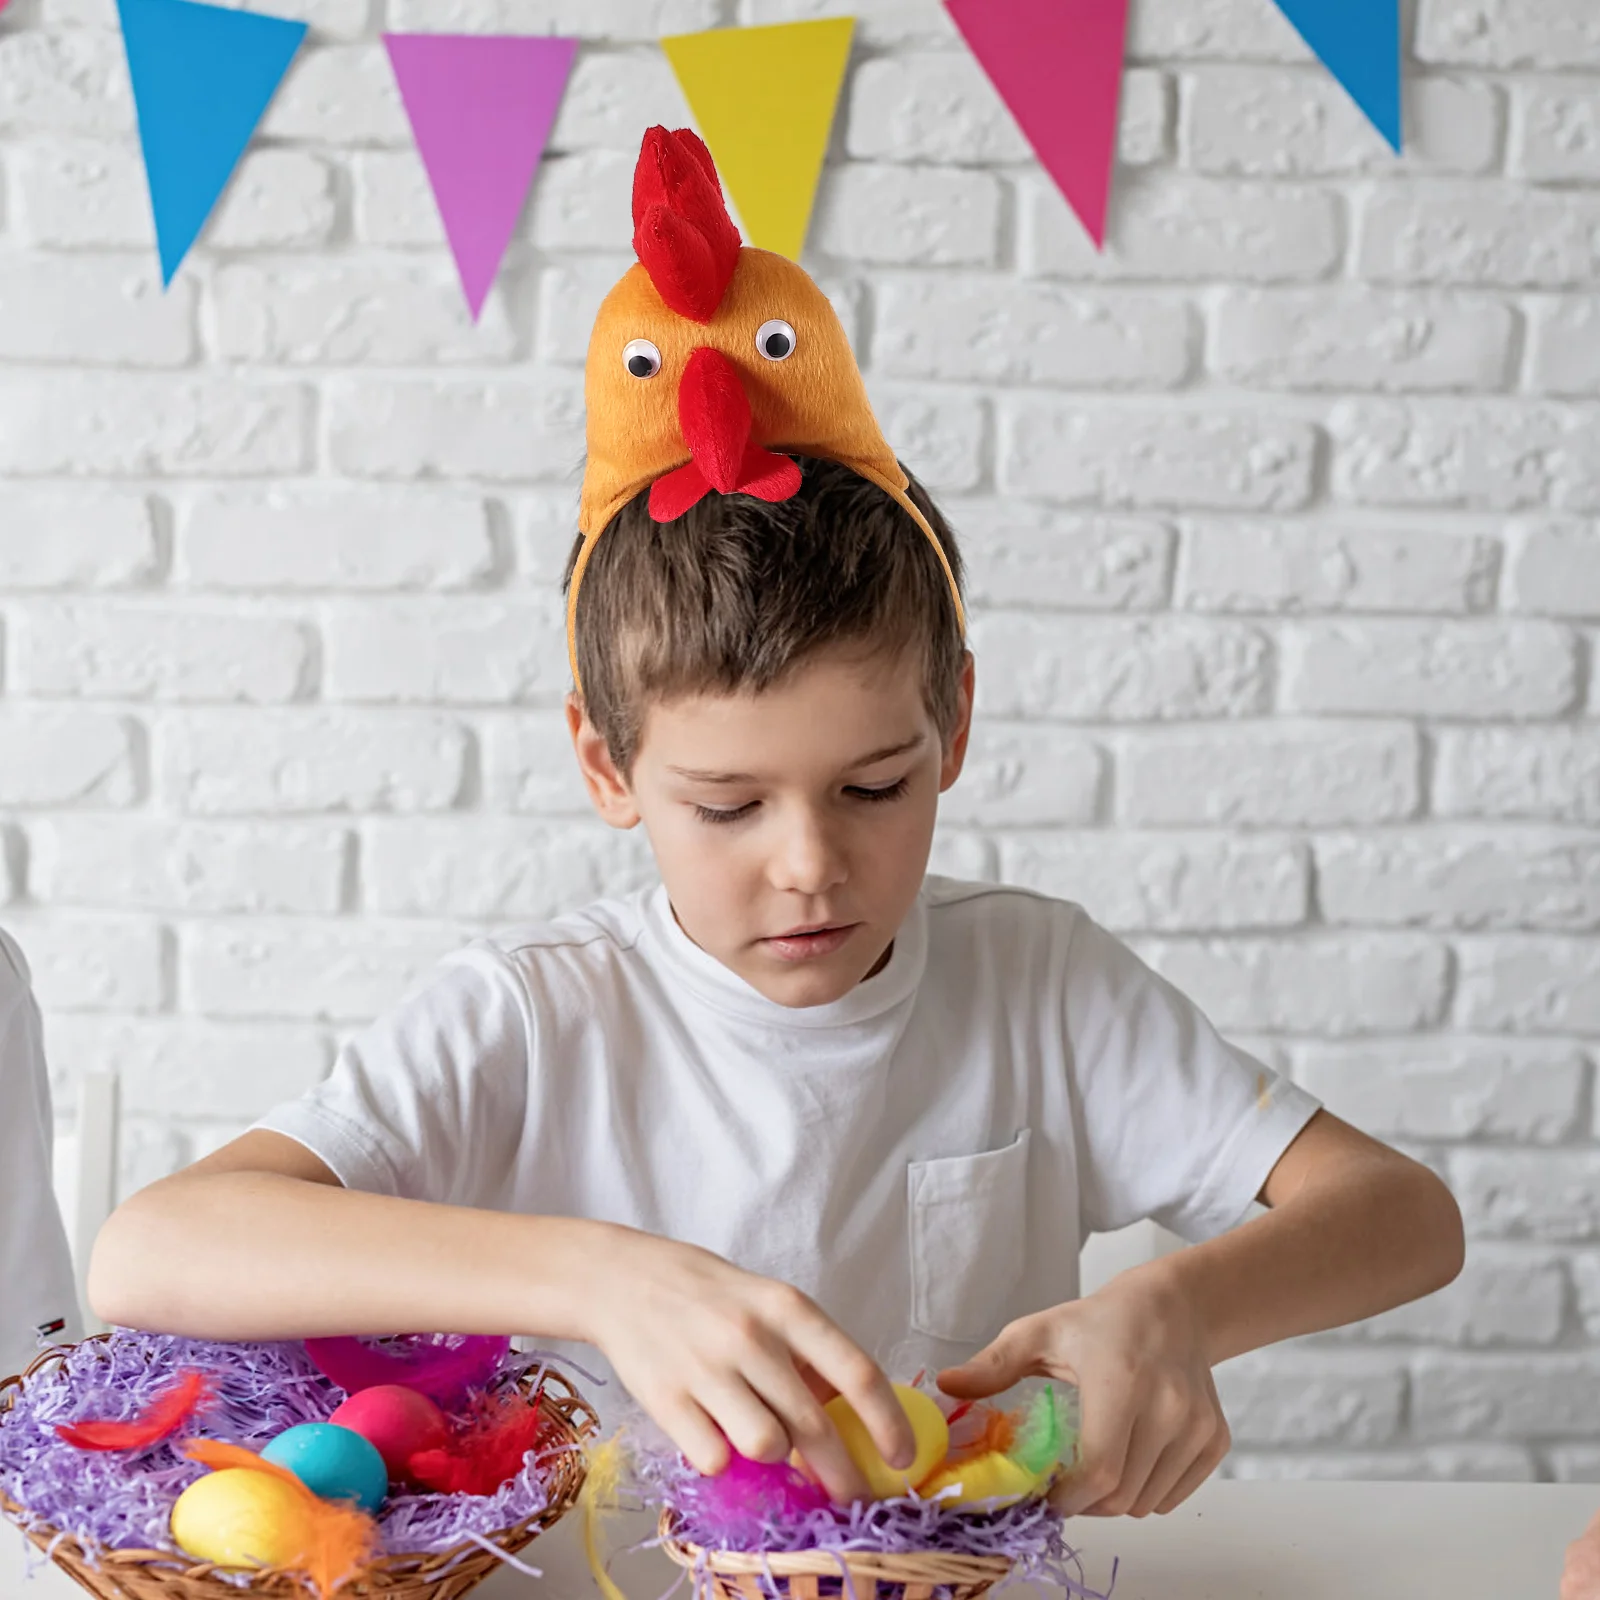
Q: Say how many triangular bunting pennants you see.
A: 5